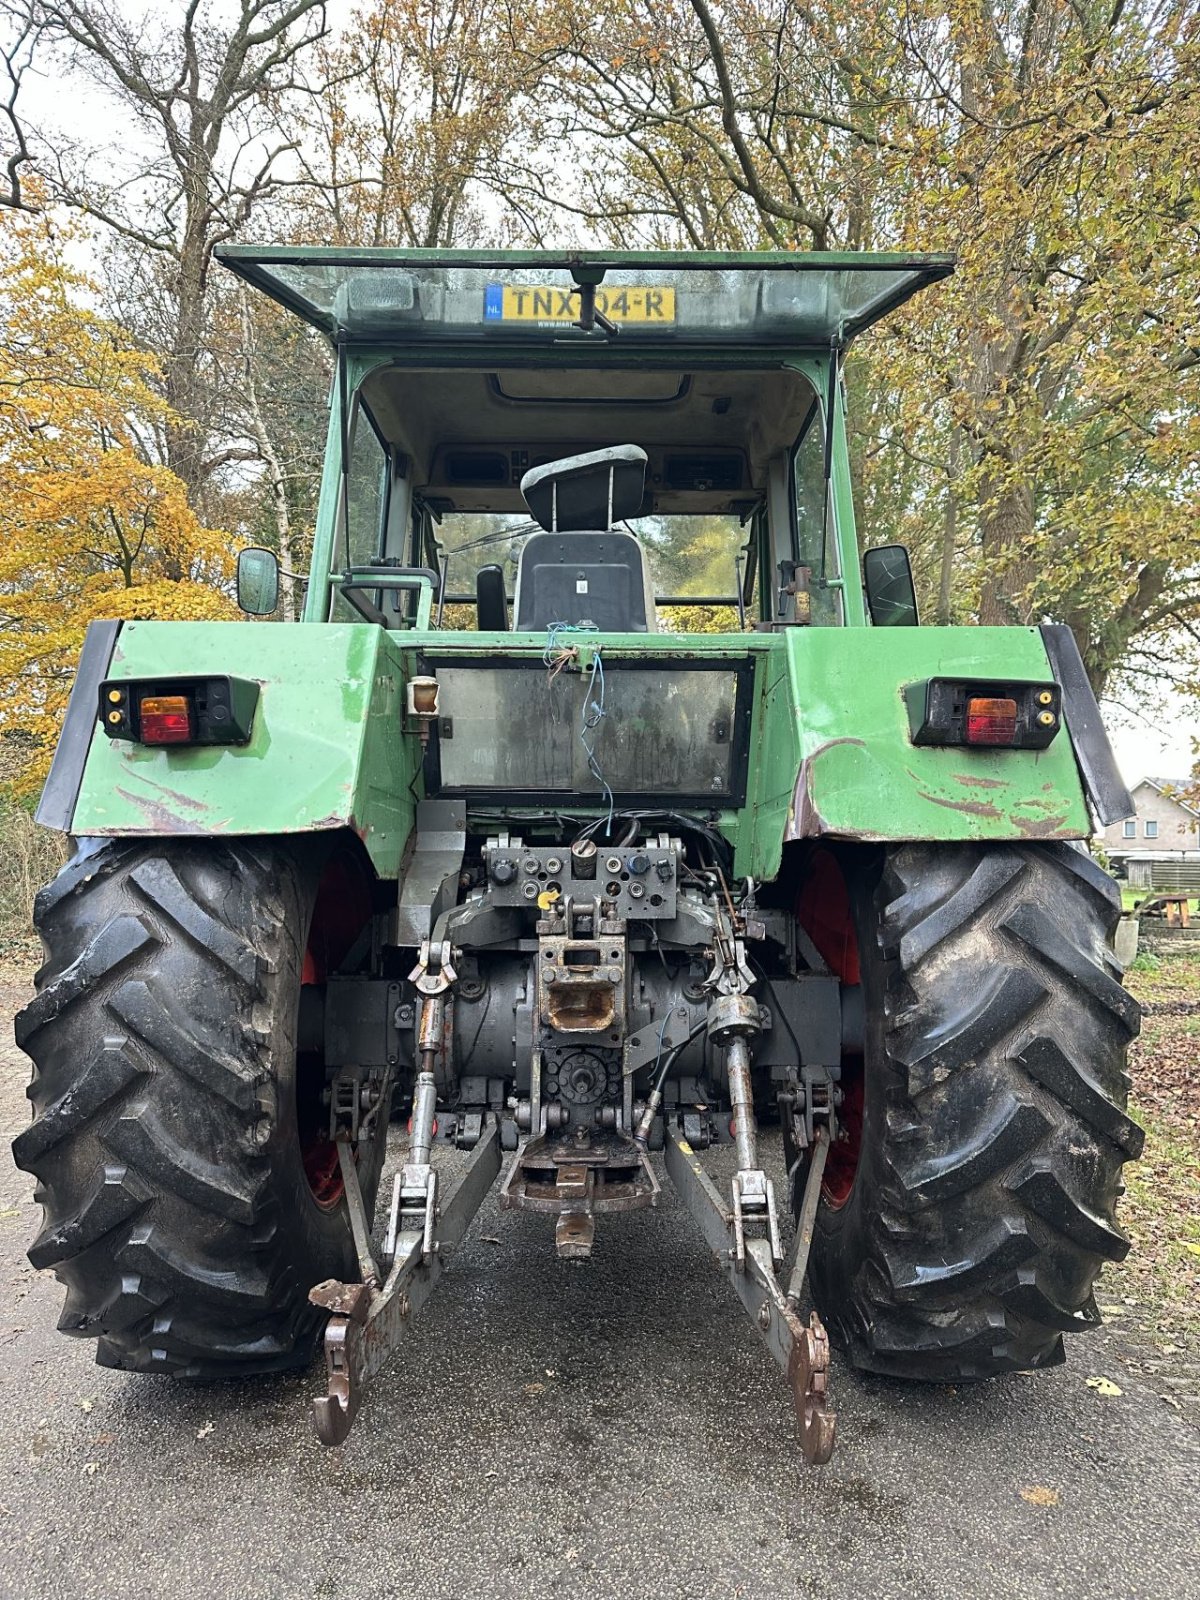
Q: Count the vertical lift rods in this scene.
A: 2